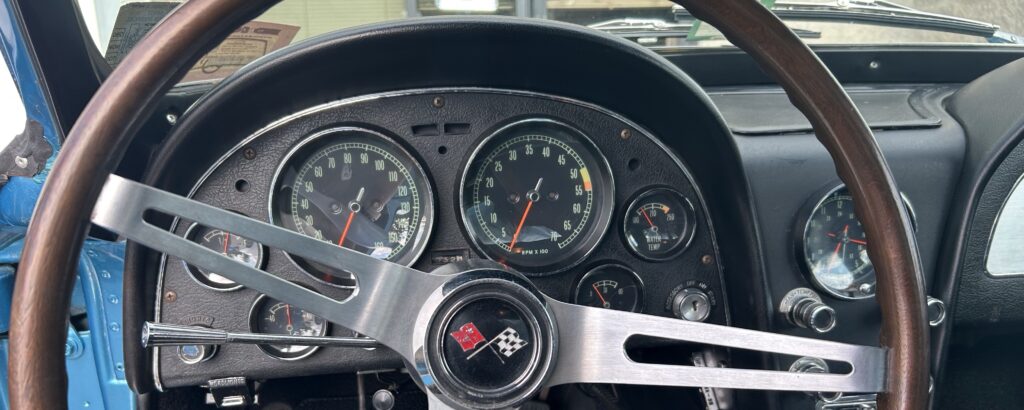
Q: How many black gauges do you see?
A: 7